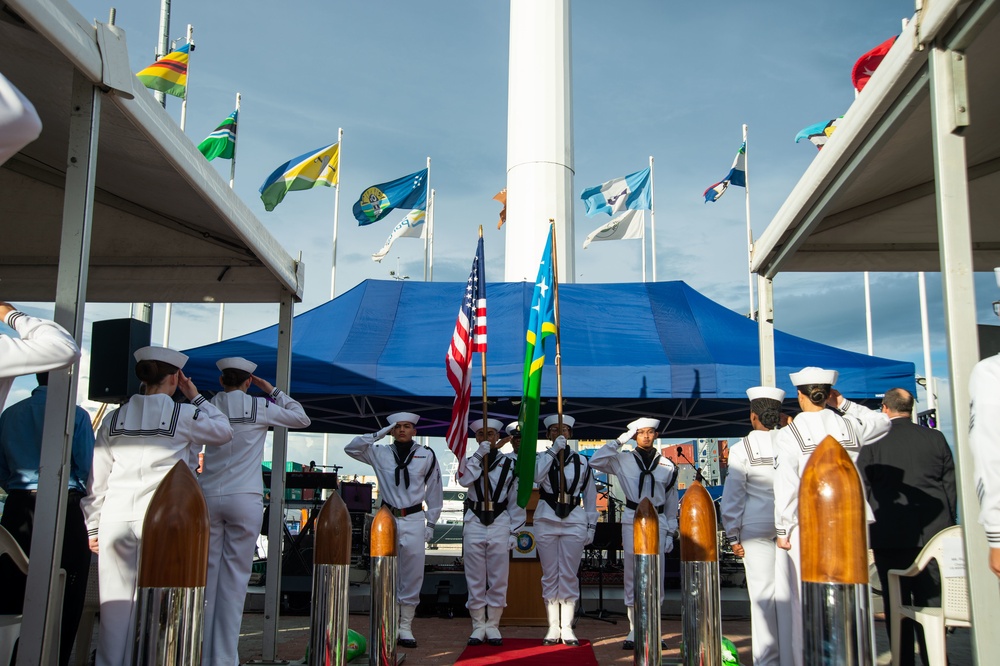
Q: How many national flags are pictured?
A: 2